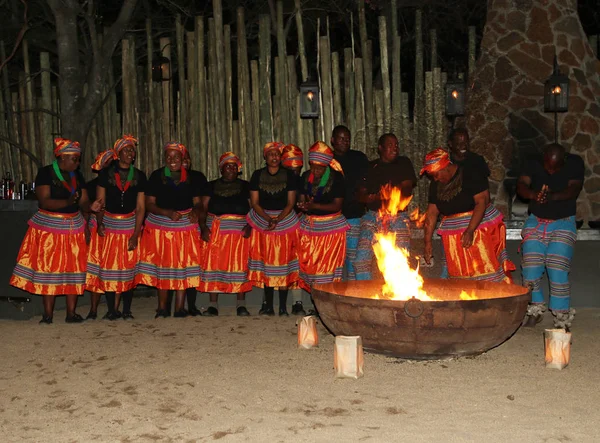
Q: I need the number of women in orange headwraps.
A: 9